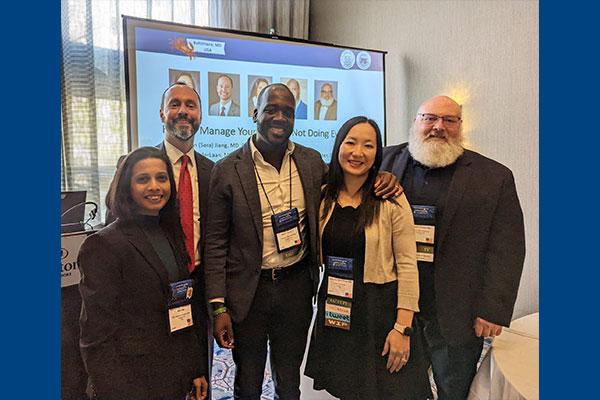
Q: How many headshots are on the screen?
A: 5